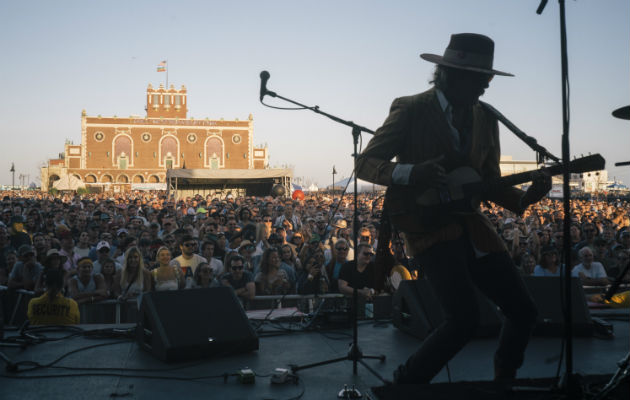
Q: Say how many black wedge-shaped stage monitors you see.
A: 3